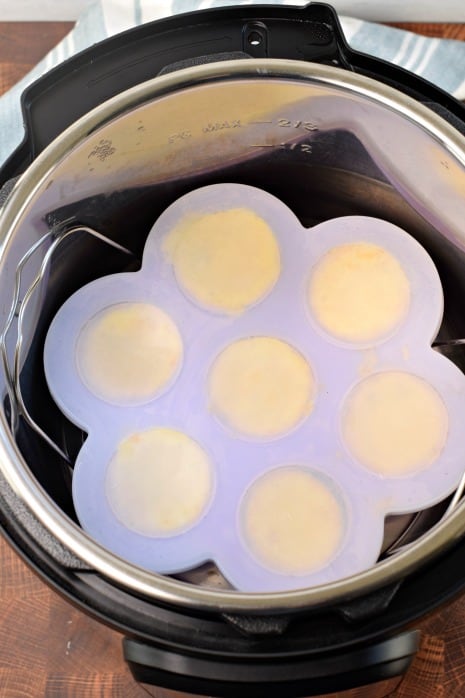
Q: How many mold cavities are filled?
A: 7